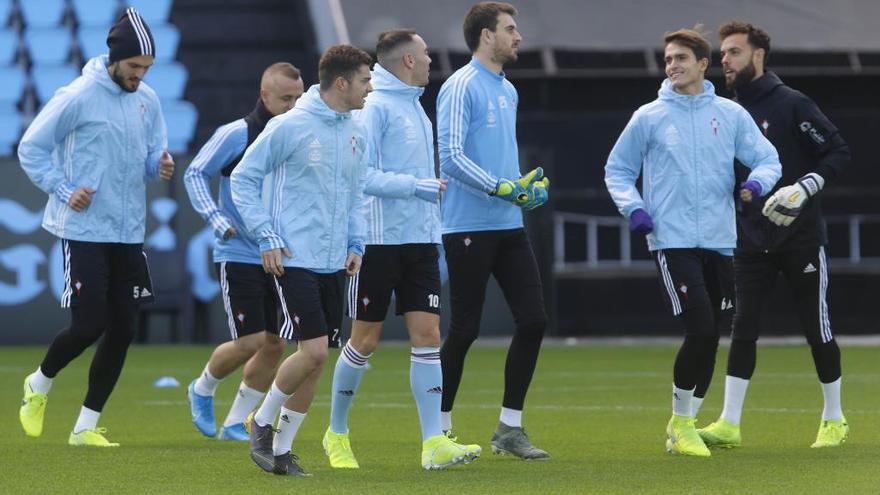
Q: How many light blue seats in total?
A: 13